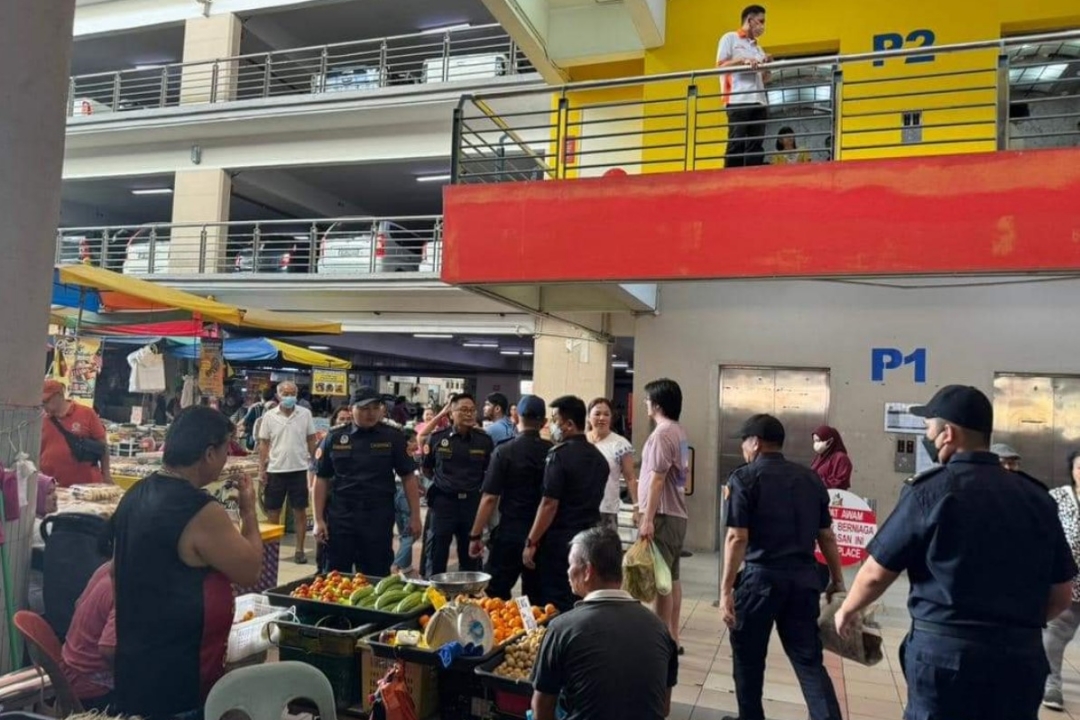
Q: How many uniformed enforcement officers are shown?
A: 6